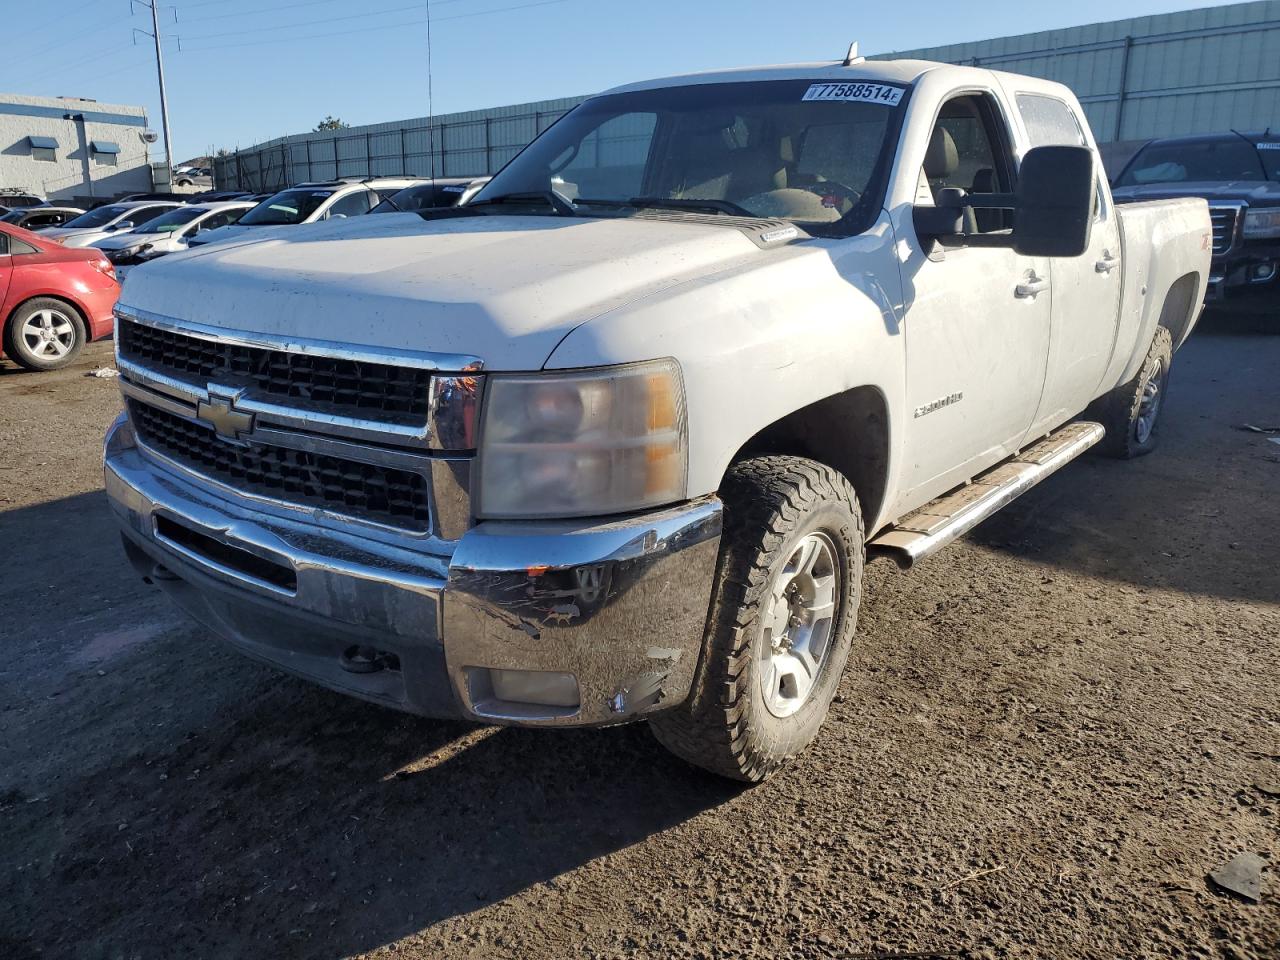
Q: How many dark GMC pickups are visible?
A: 1